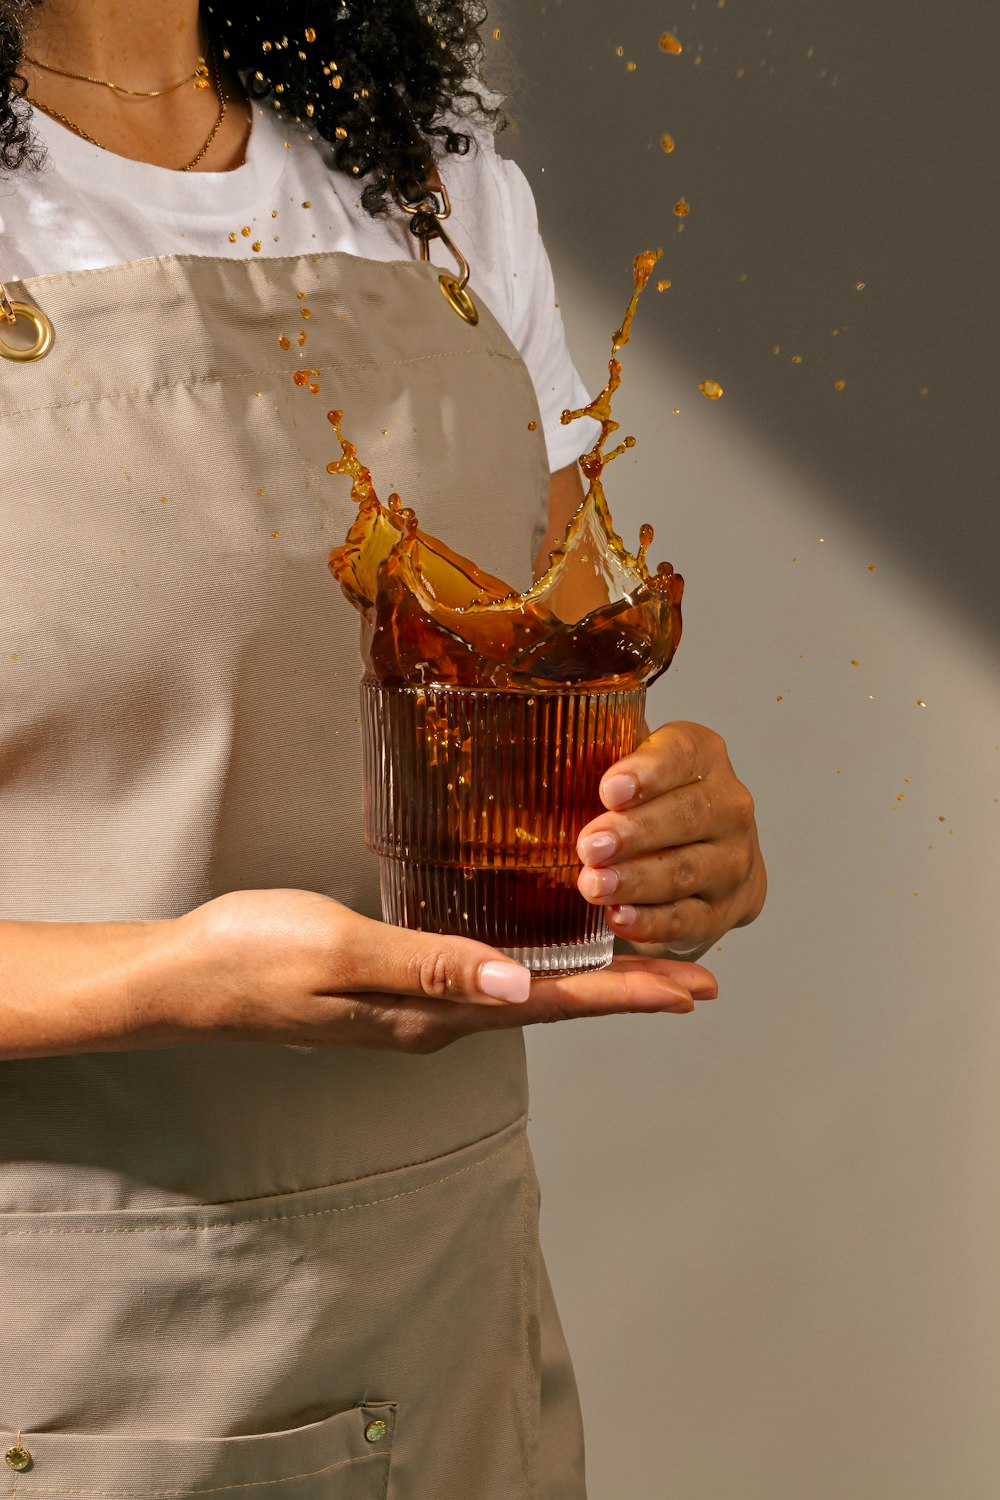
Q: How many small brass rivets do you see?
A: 2